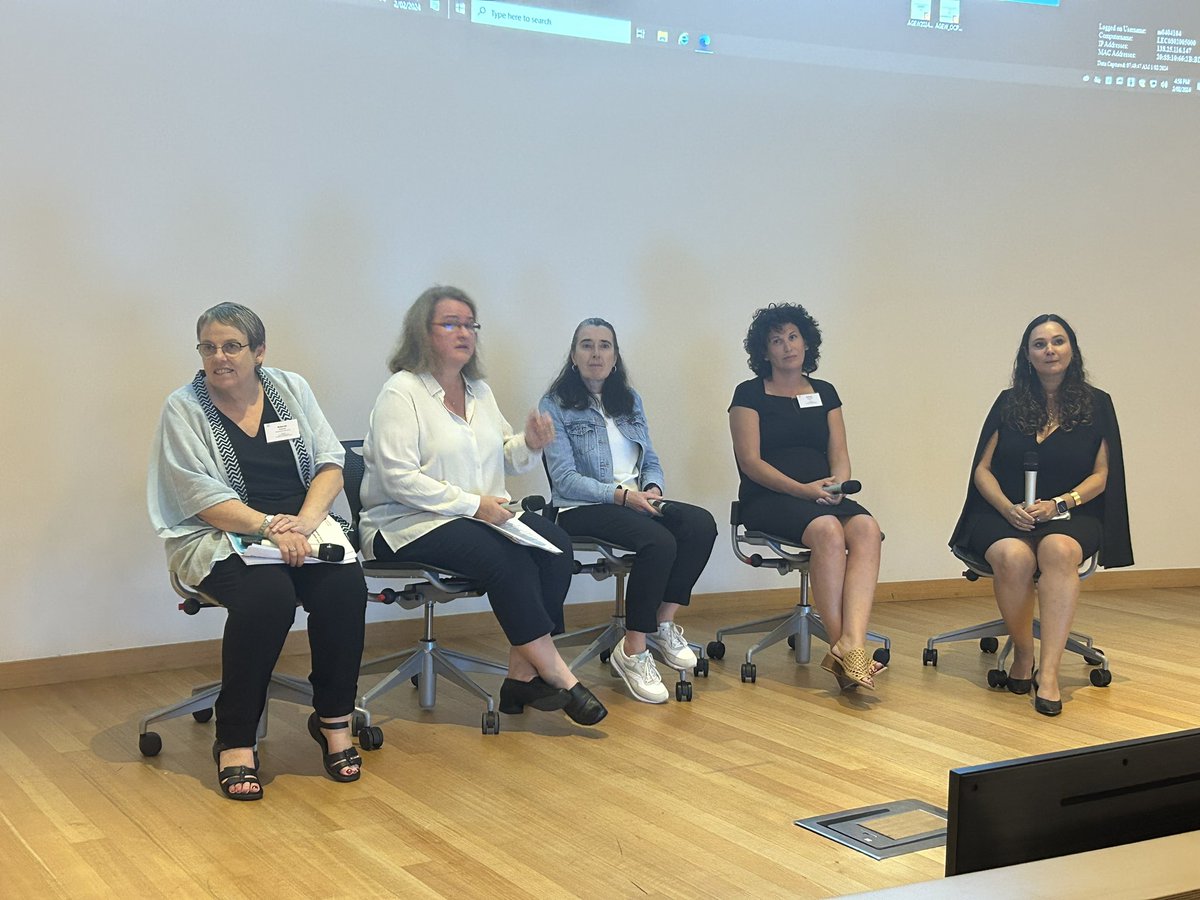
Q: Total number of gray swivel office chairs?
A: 5